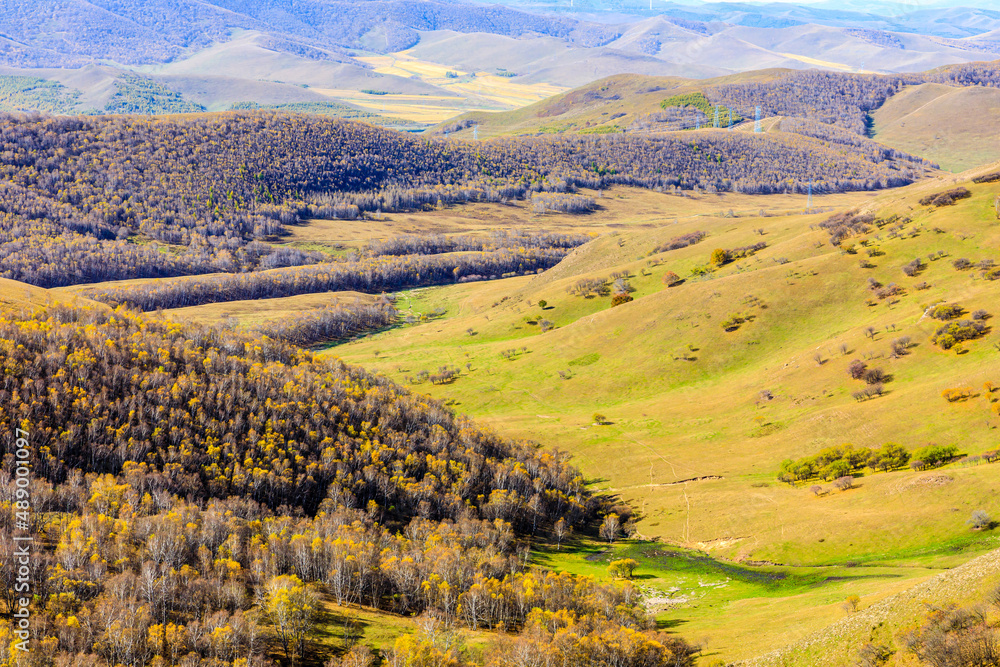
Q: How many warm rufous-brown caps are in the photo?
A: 0